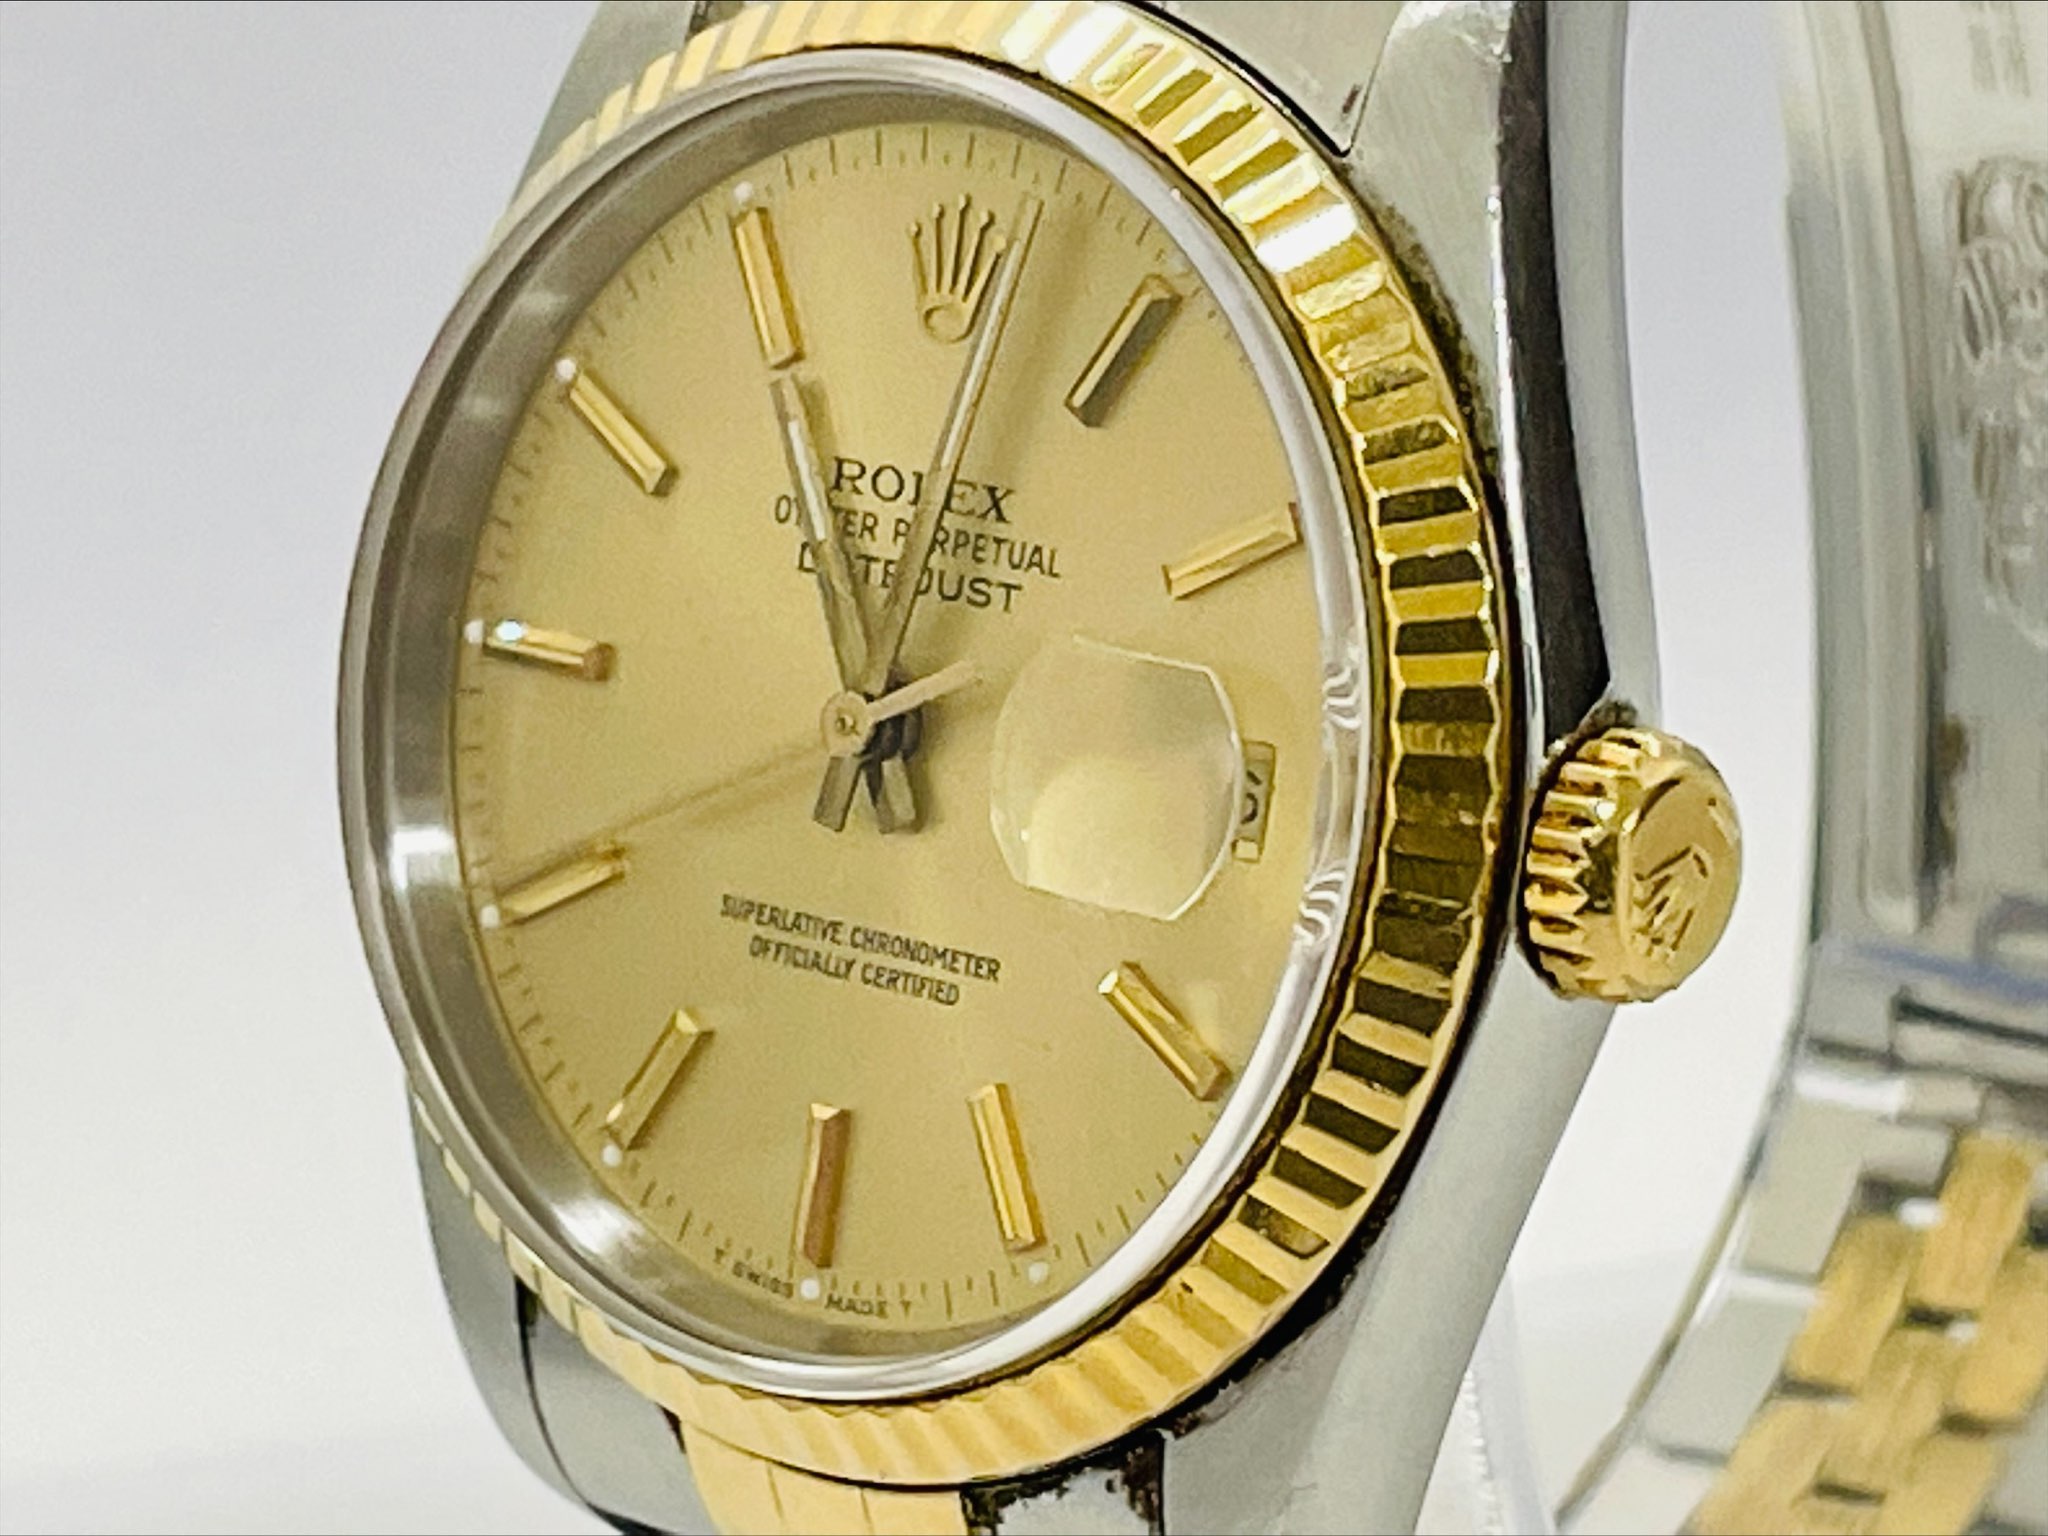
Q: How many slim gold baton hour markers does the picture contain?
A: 10